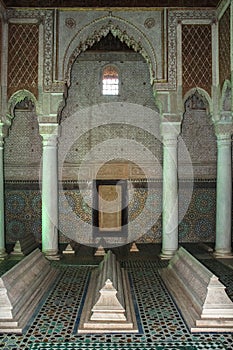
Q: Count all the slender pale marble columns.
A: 4